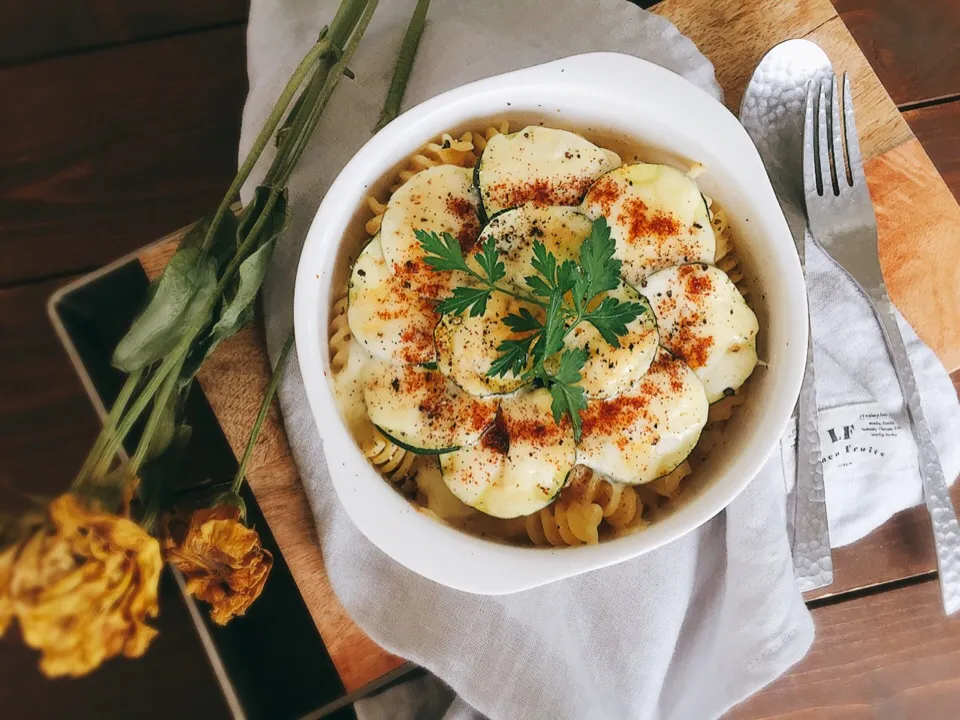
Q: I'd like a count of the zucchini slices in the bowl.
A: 11